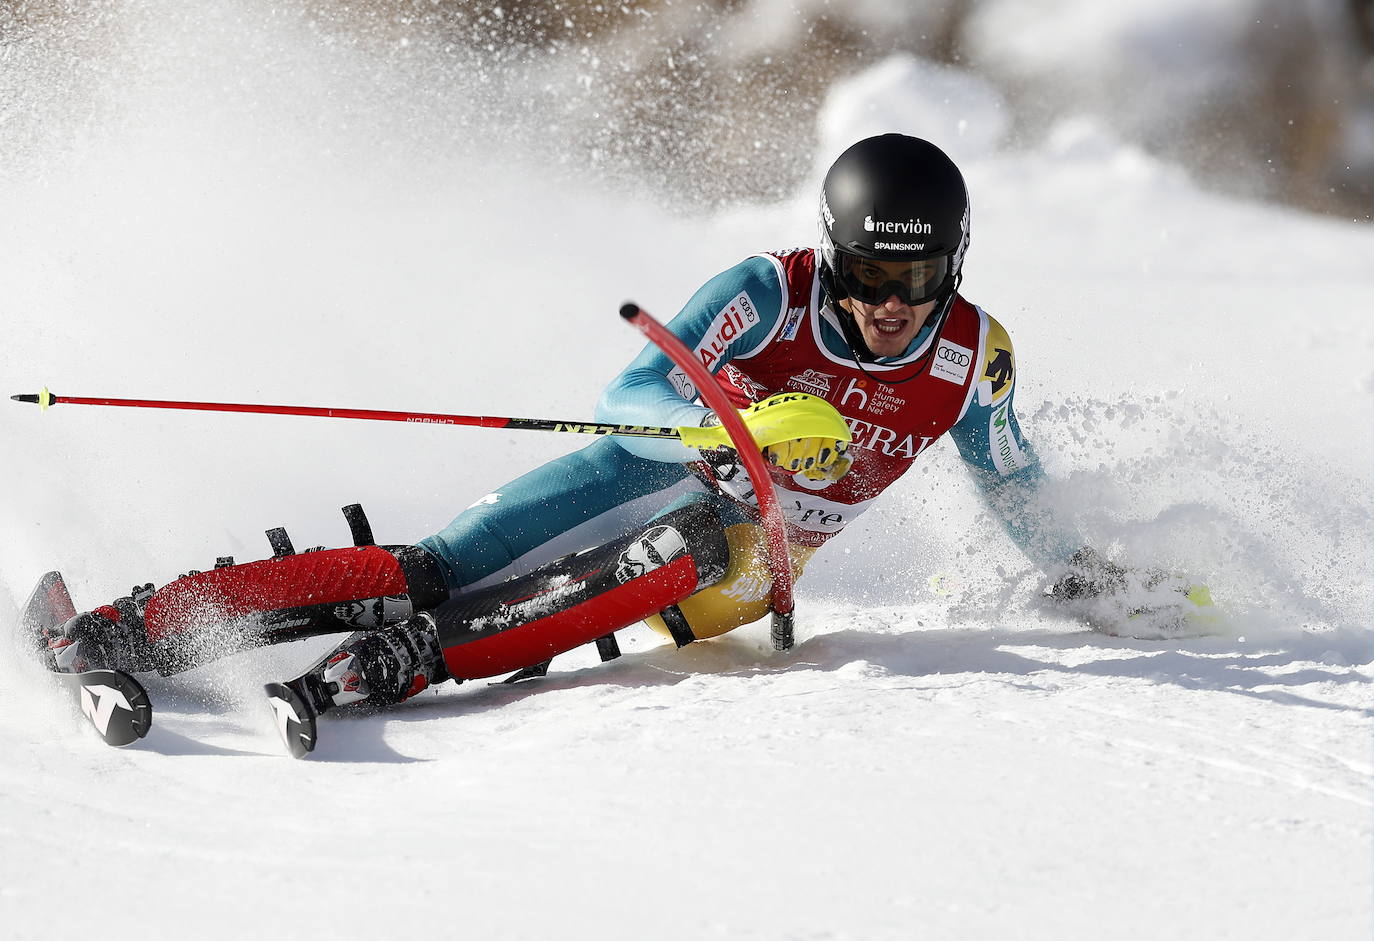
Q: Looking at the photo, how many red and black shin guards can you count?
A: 2